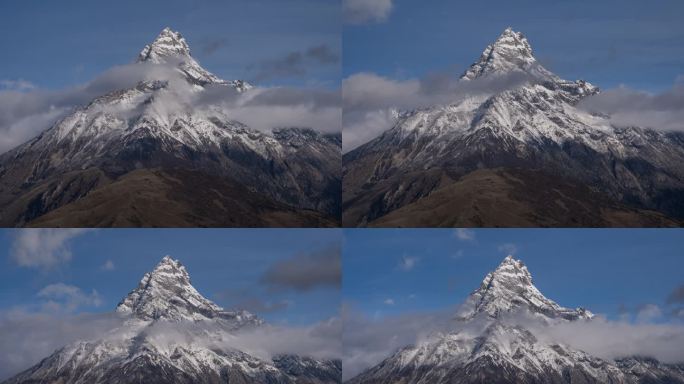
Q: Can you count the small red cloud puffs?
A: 0